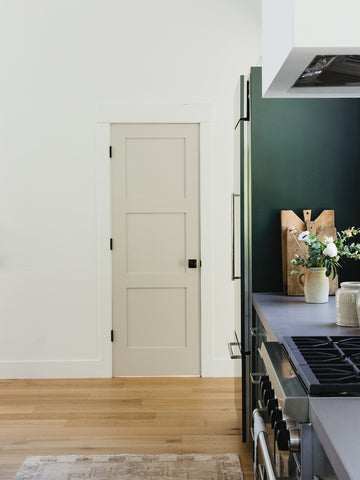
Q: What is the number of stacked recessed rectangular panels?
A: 3